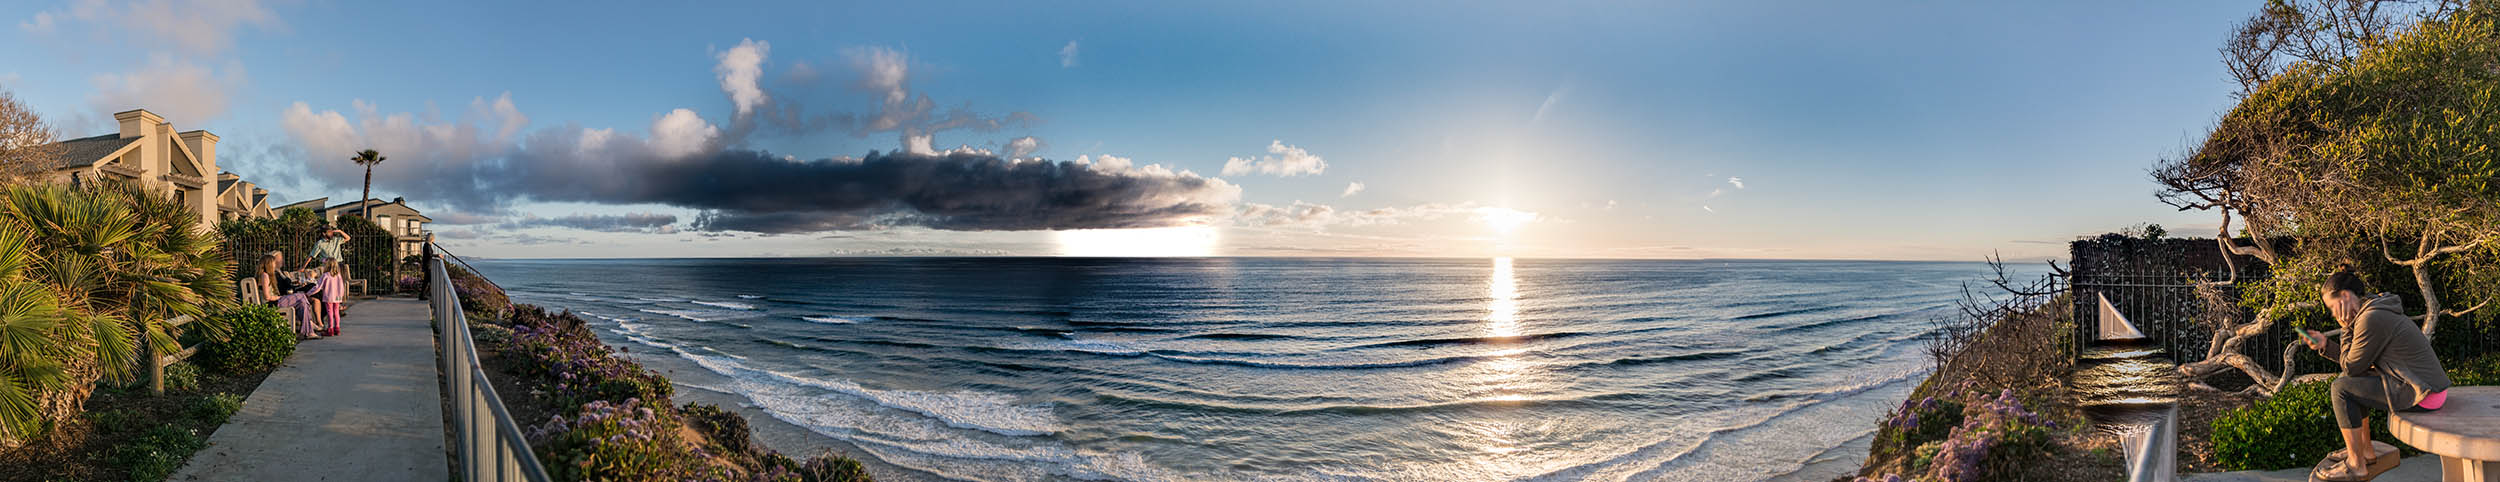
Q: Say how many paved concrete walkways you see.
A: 1